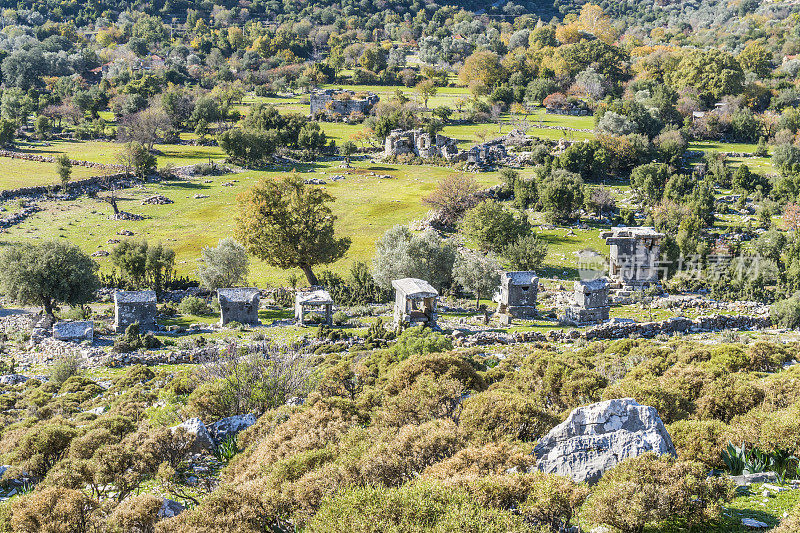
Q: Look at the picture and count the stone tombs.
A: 8